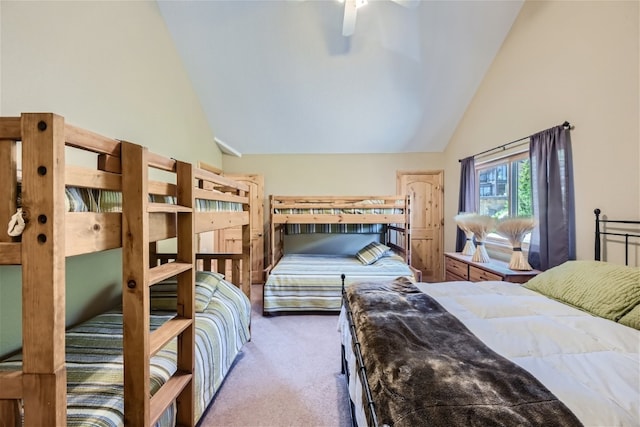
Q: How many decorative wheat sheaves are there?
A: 3